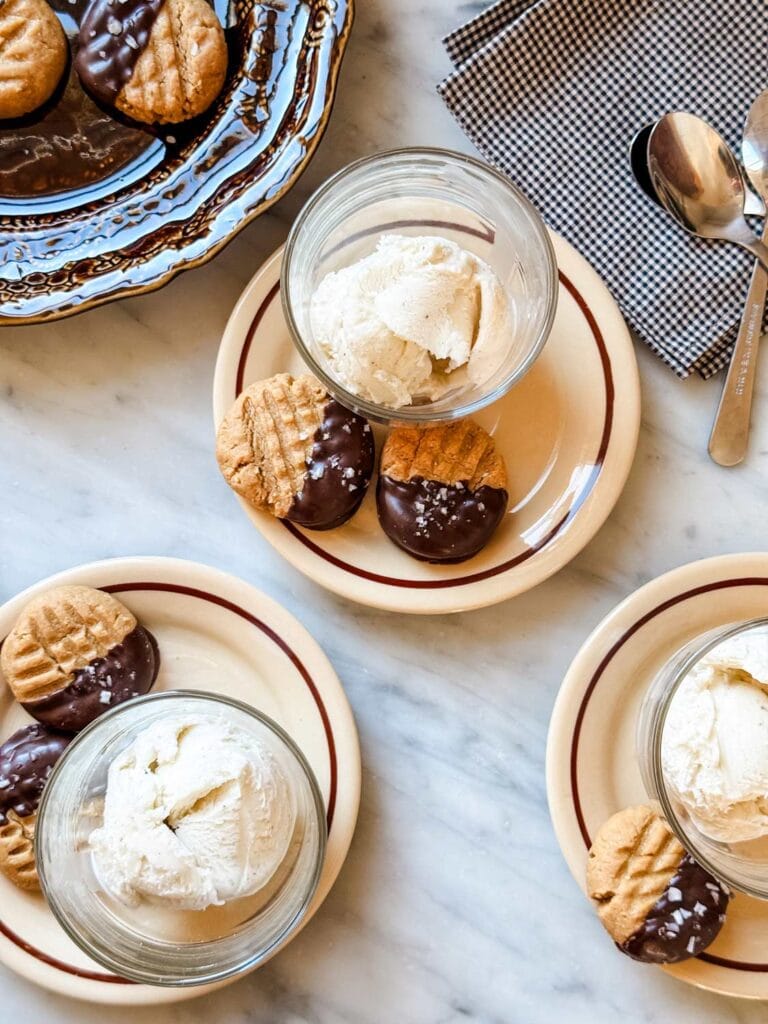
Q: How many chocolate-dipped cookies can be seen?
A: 6